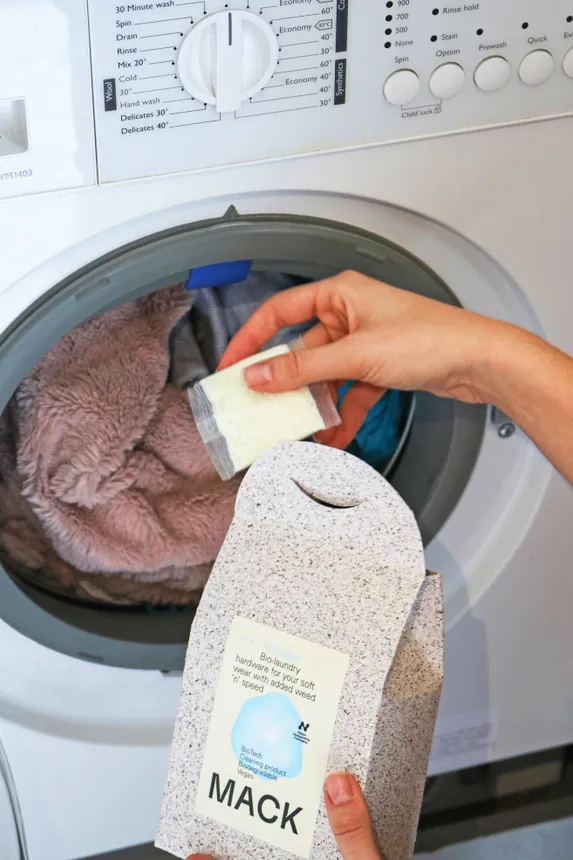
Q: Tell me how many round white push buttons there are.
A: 5